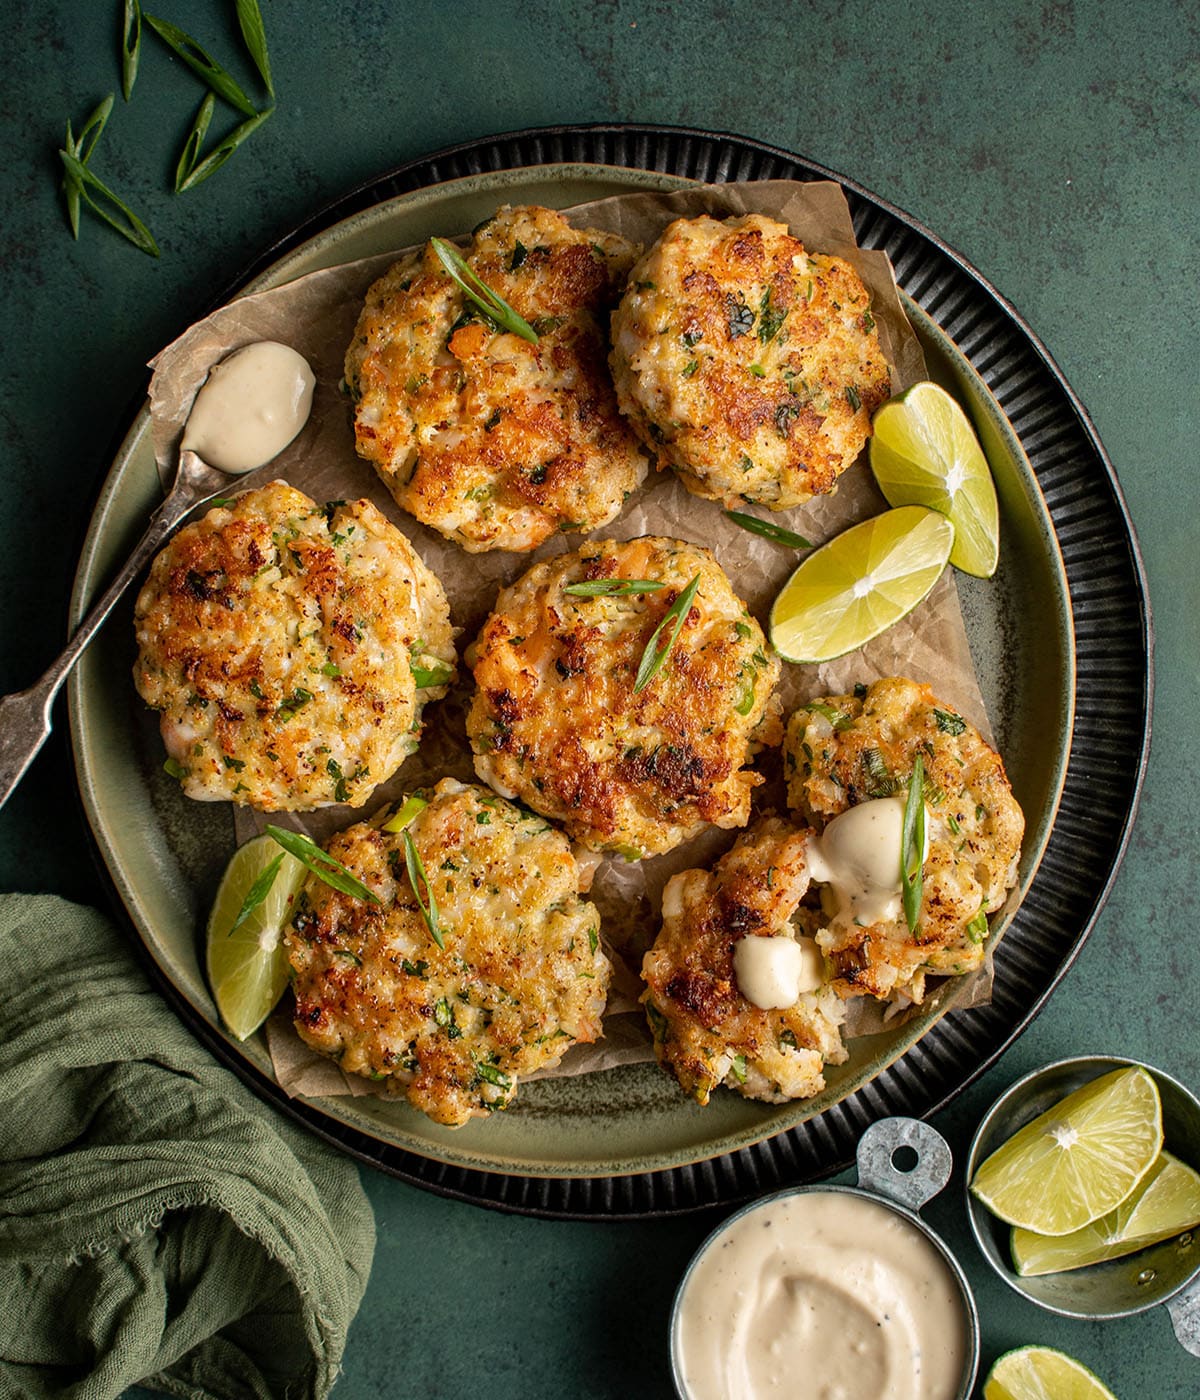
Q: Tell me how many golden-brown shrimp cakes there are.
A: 6